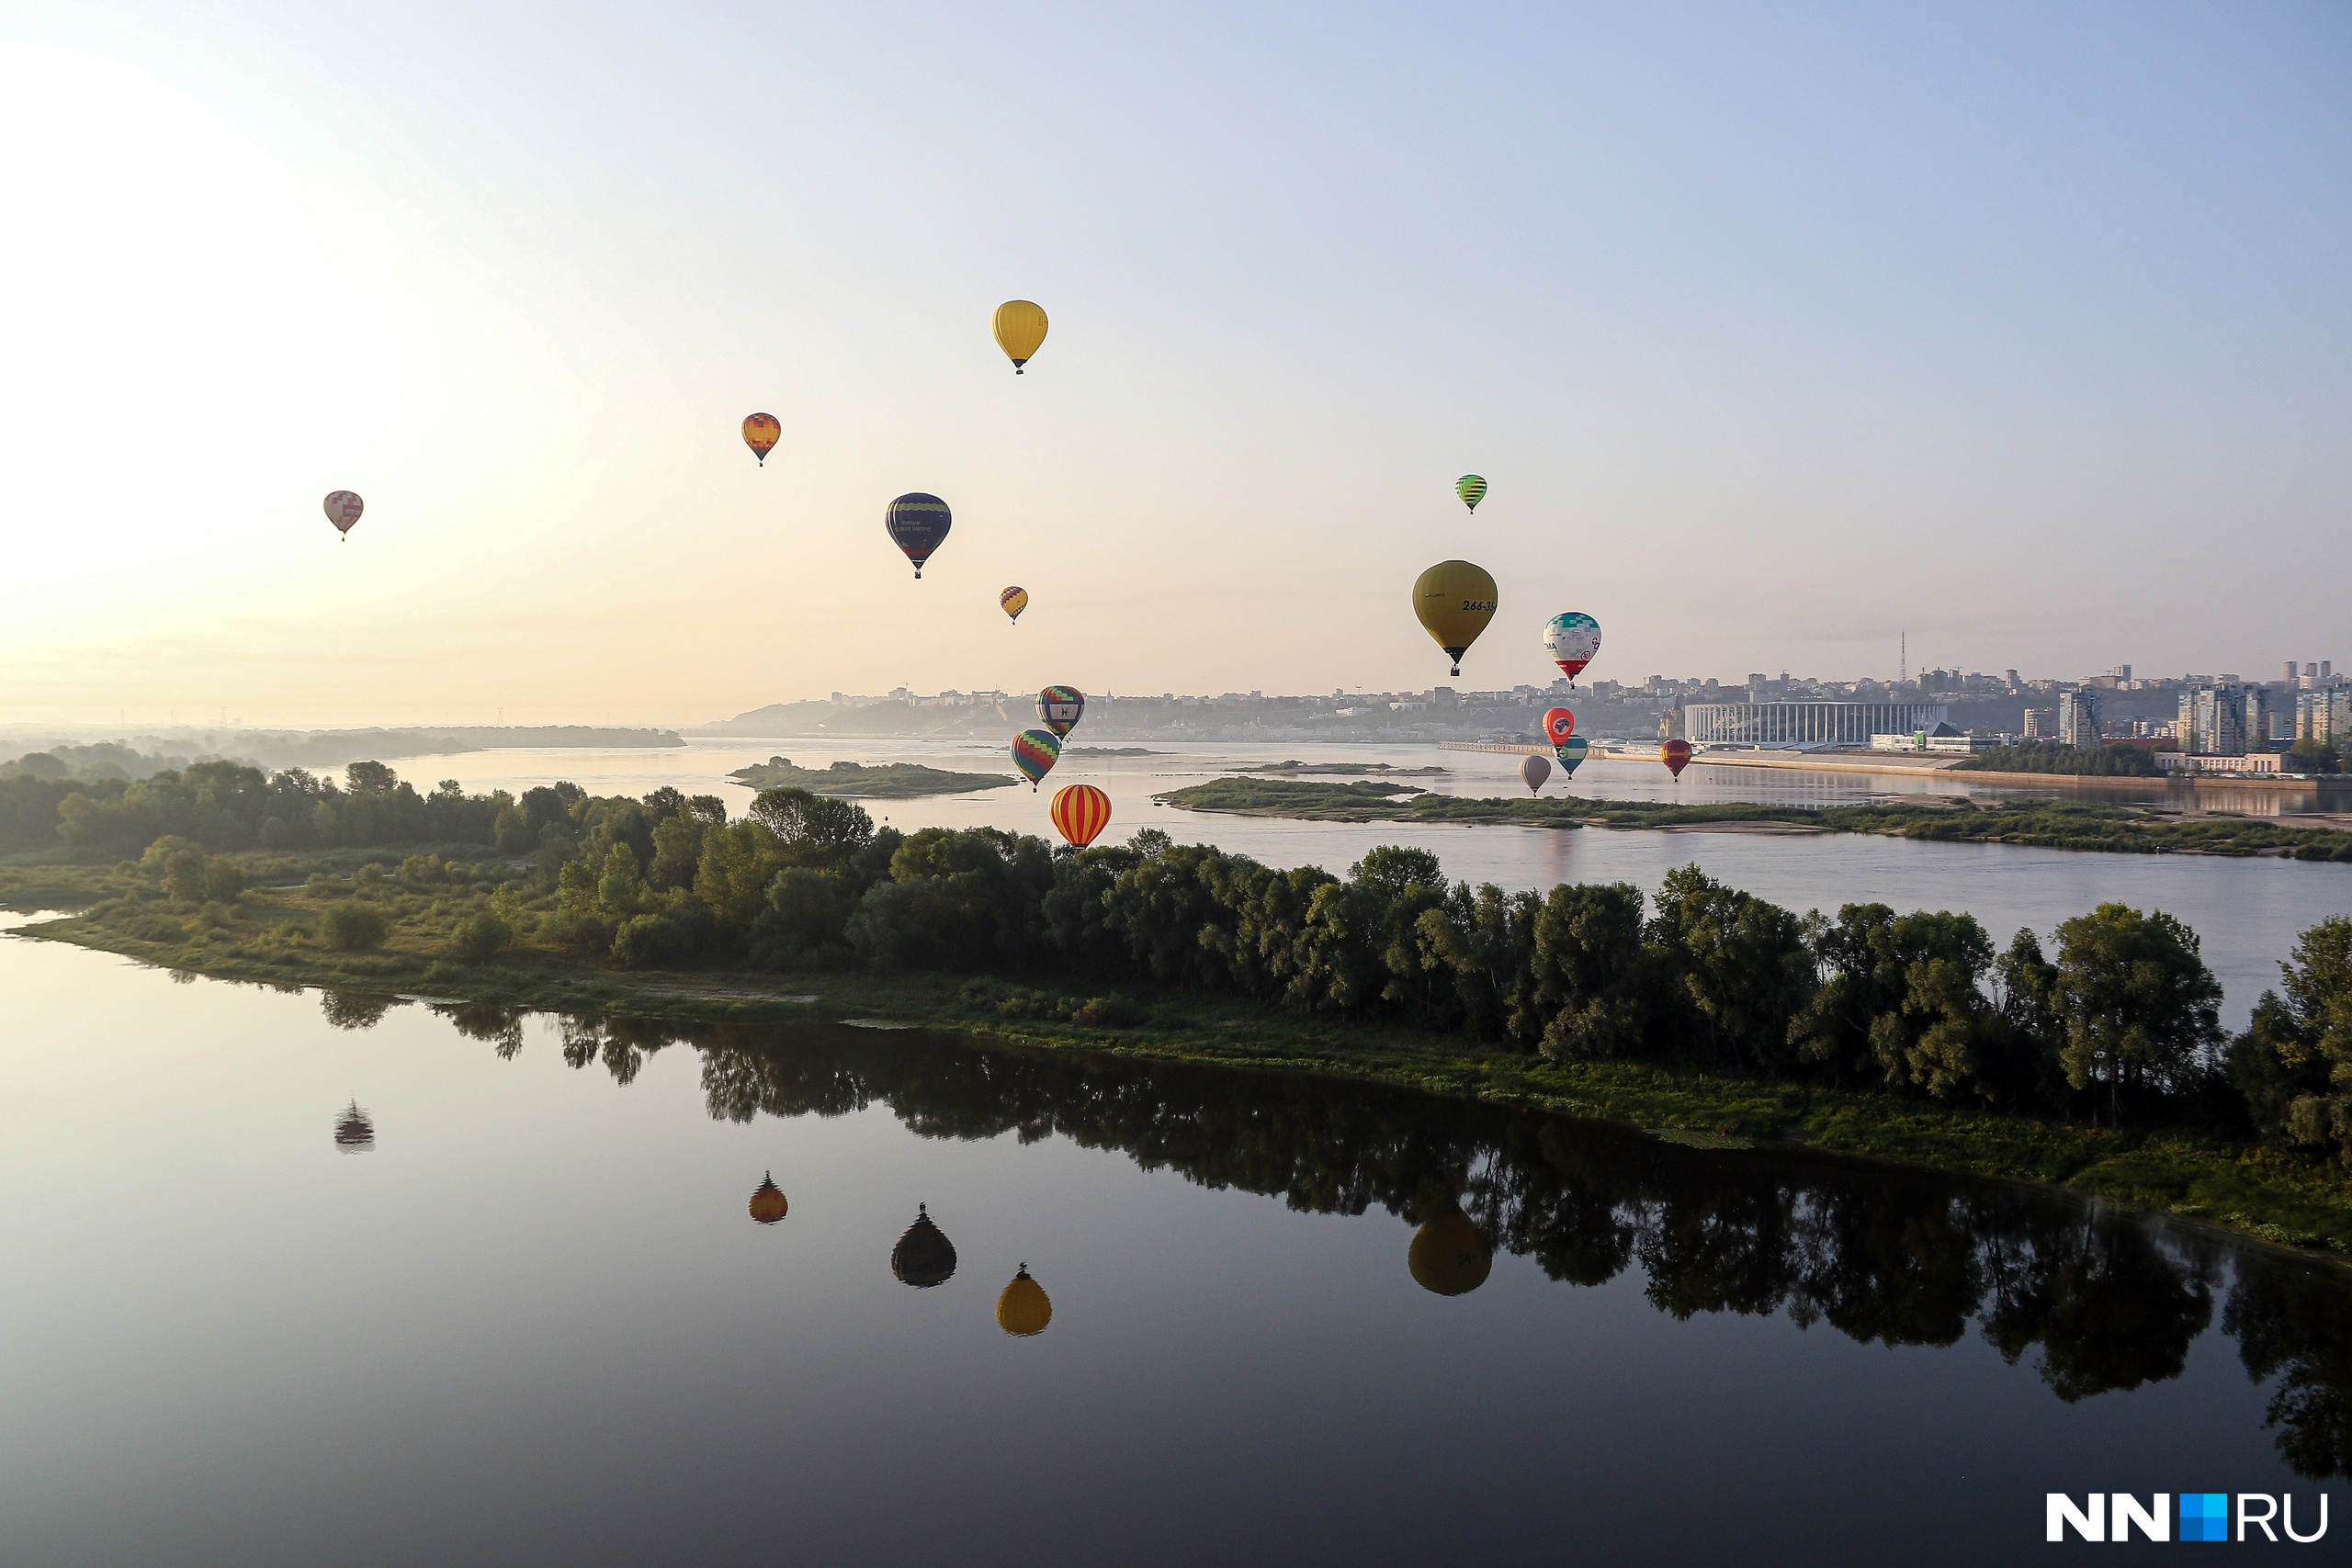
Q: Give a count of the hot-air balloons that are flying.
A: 15